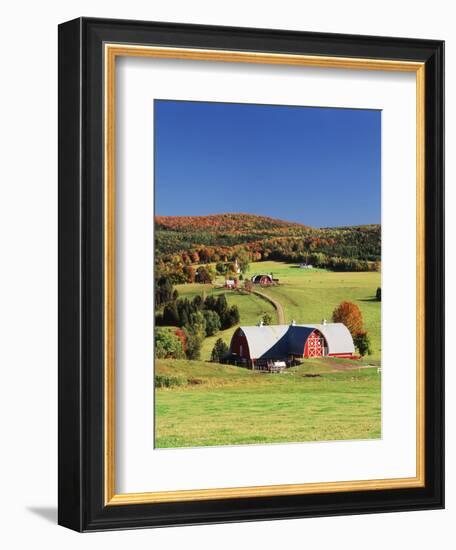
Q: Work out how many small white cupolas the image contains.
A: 3